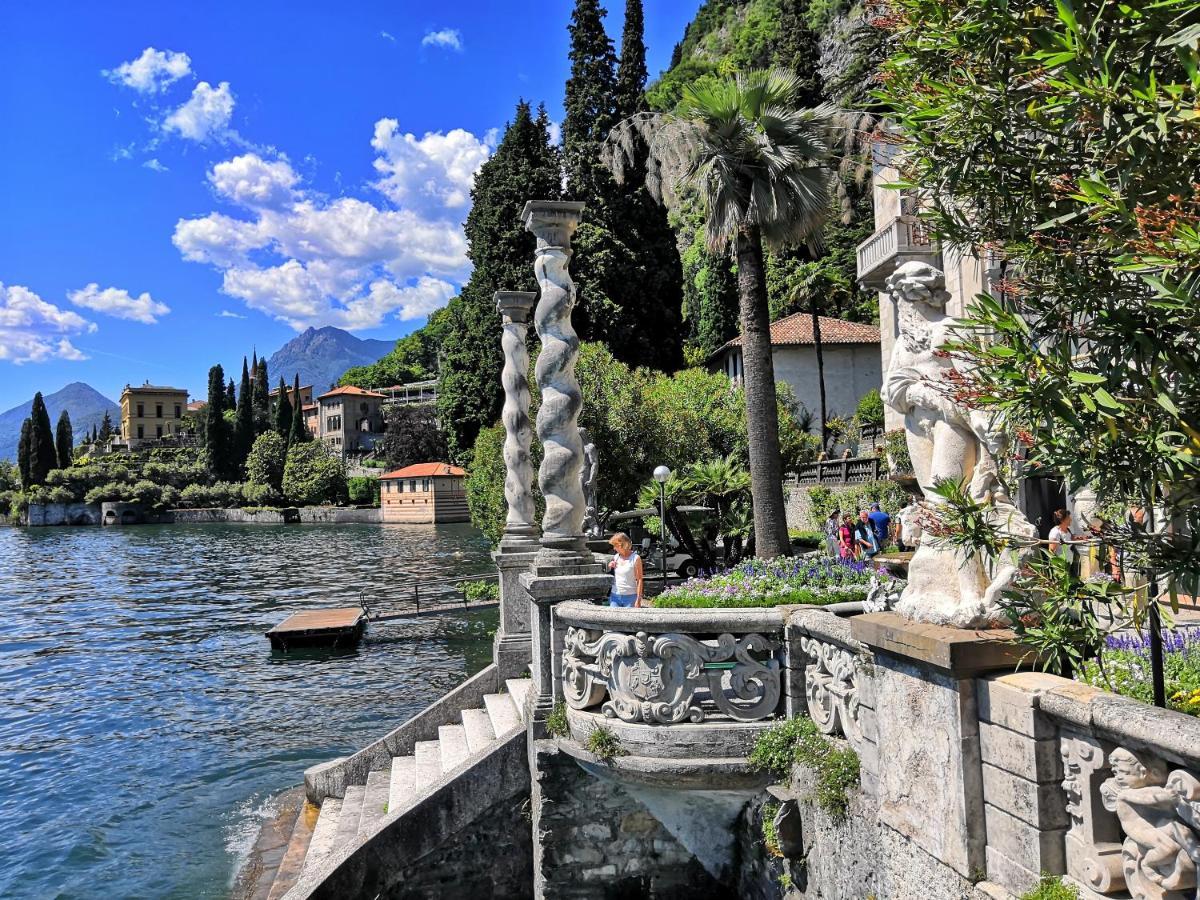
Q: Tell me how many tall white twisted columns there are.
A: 2